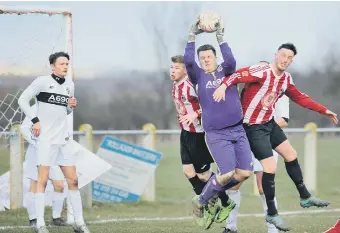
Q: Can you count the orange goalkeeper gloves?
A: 0